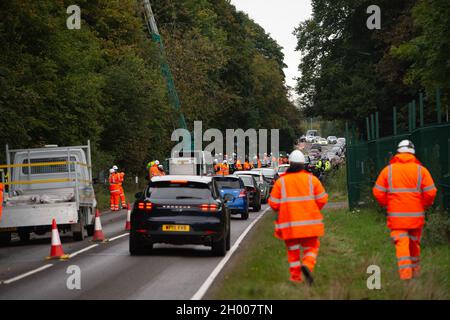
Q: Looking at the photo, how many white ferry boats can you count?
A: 0